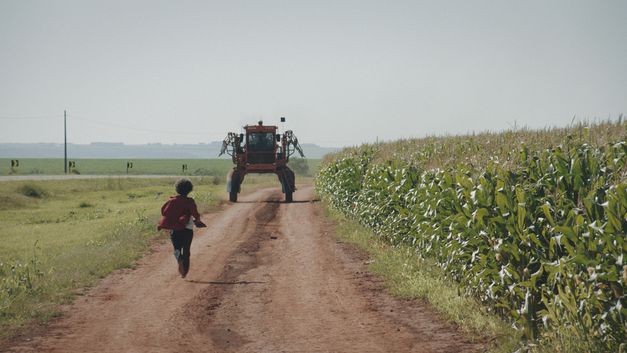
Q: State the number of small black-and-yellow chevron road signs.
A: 4